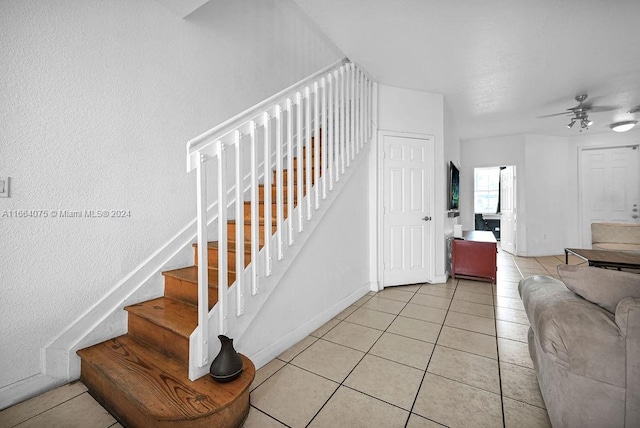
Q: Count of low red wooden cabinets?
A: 1